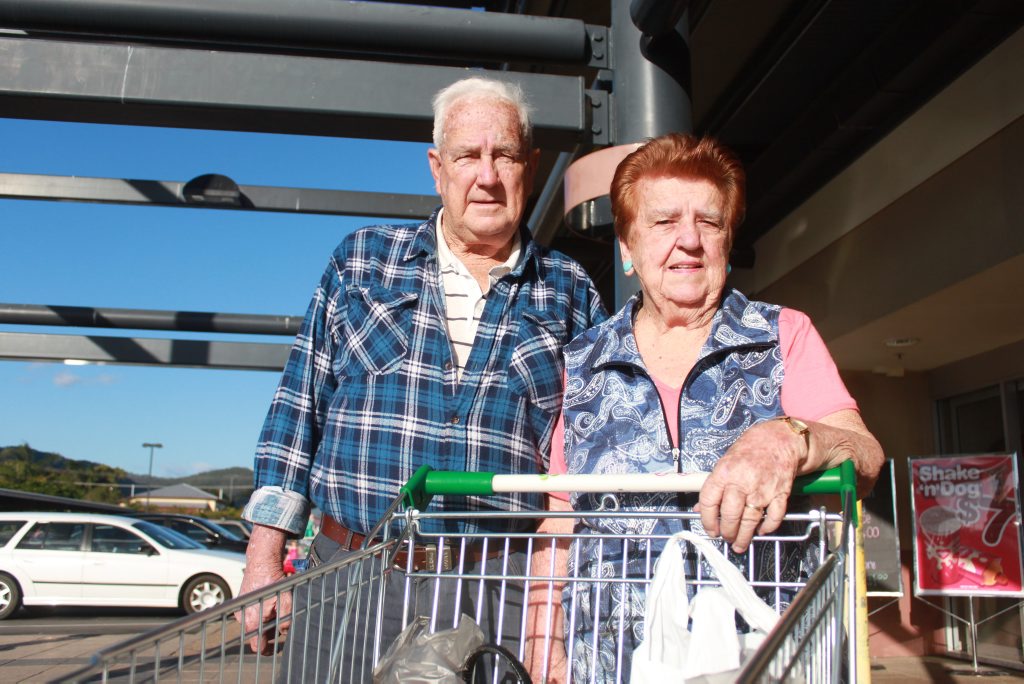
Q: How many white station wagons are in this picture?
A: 1